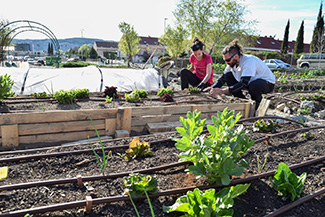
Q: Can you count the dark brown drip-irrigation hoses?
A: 4